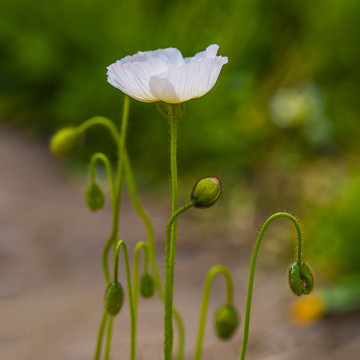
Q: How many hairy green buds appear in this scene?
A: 7